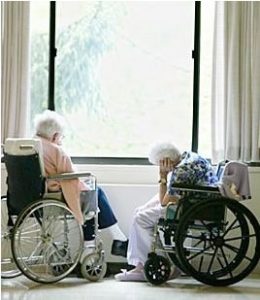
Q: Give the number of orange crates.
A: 0